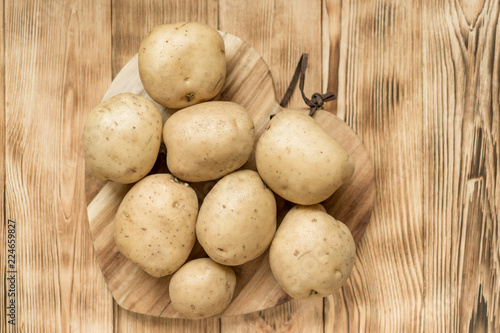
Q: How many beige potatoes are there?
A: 8